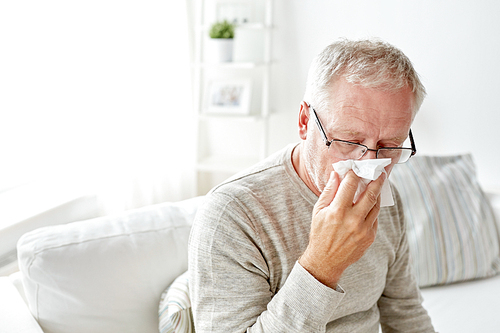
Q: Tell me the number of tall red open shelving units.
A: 0